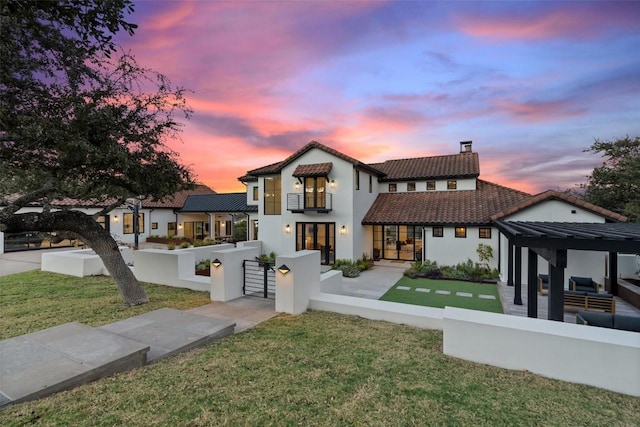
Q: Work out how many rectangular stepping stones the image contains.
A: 5